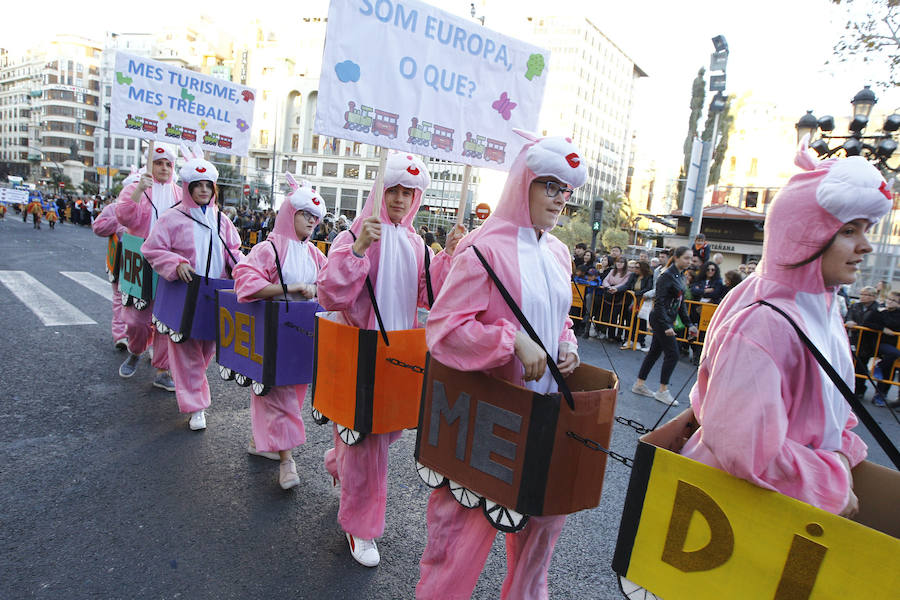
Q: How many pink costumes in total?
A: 7